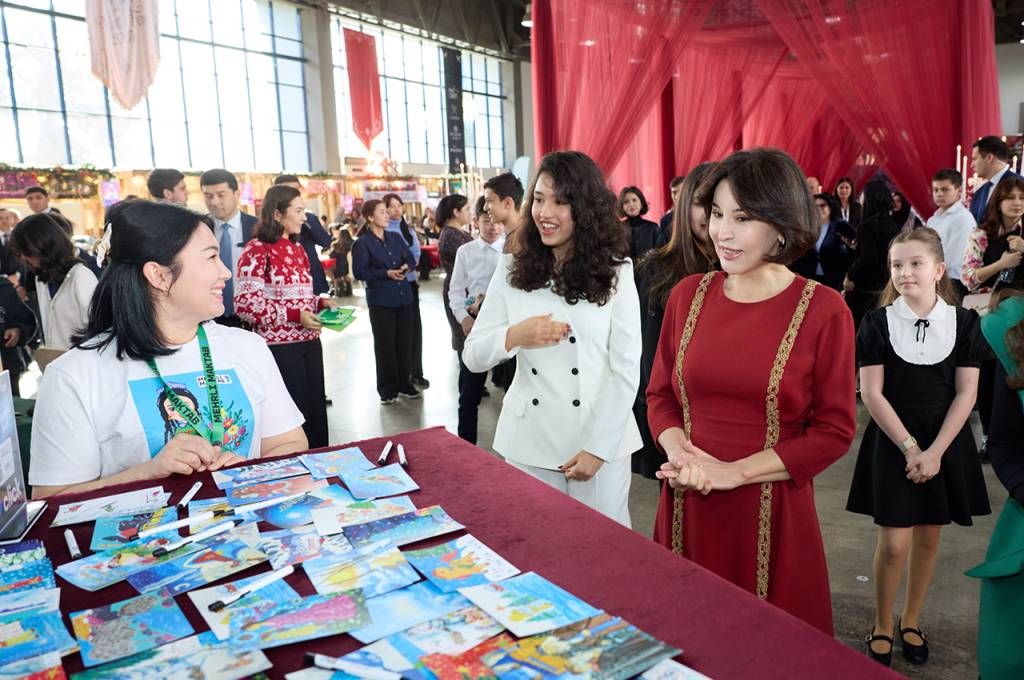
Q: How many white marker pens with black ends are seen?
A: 9